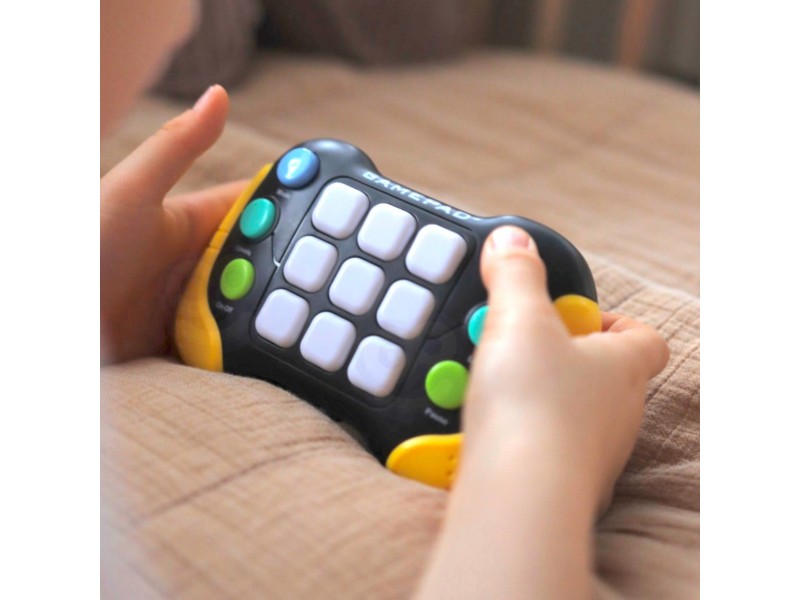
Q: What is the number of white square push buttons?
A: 9